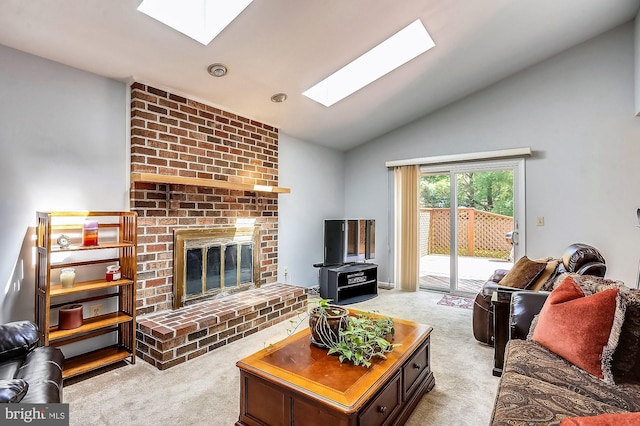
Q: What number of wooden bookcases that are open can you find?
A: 1